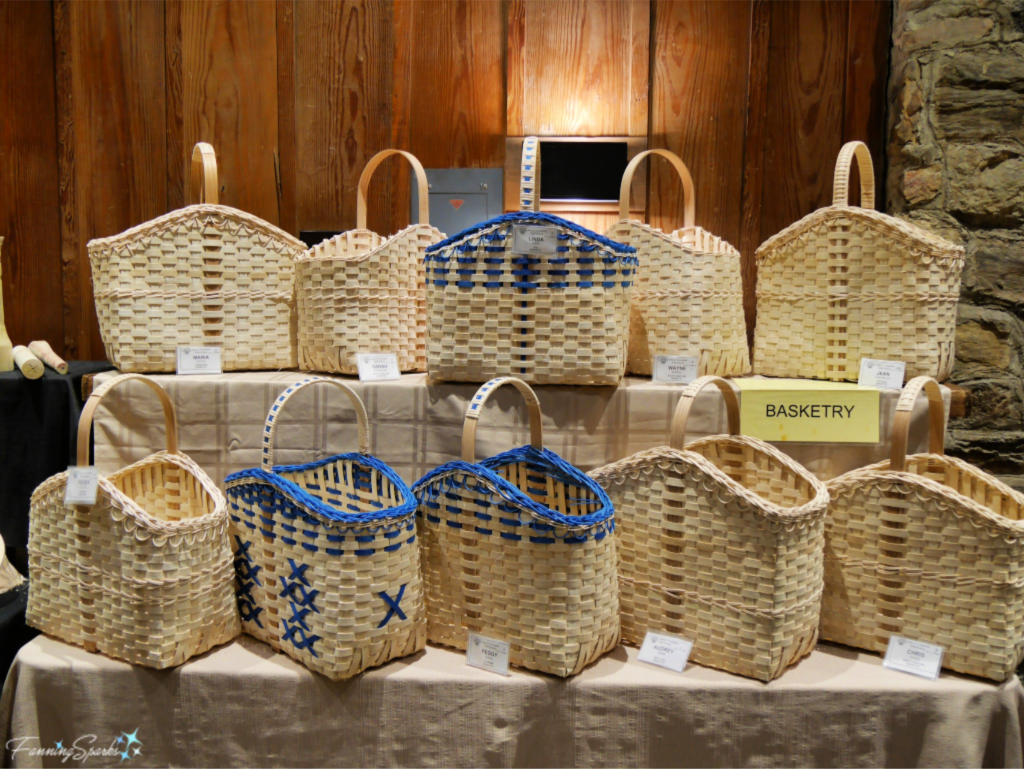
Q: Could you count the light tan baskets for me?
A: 7